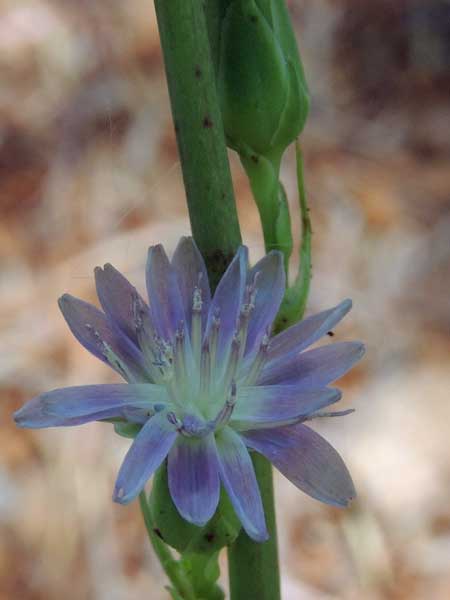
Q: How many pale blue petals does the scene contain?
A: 14